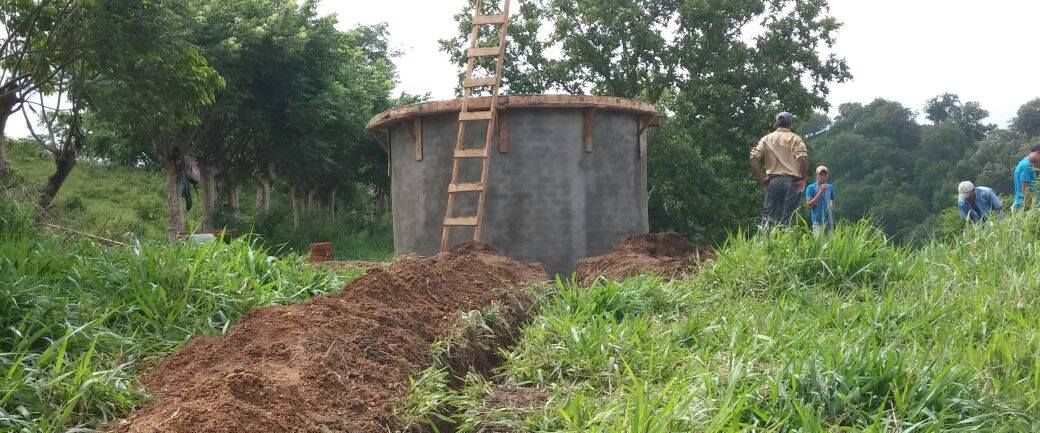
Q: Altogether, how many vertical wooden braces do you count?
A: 5